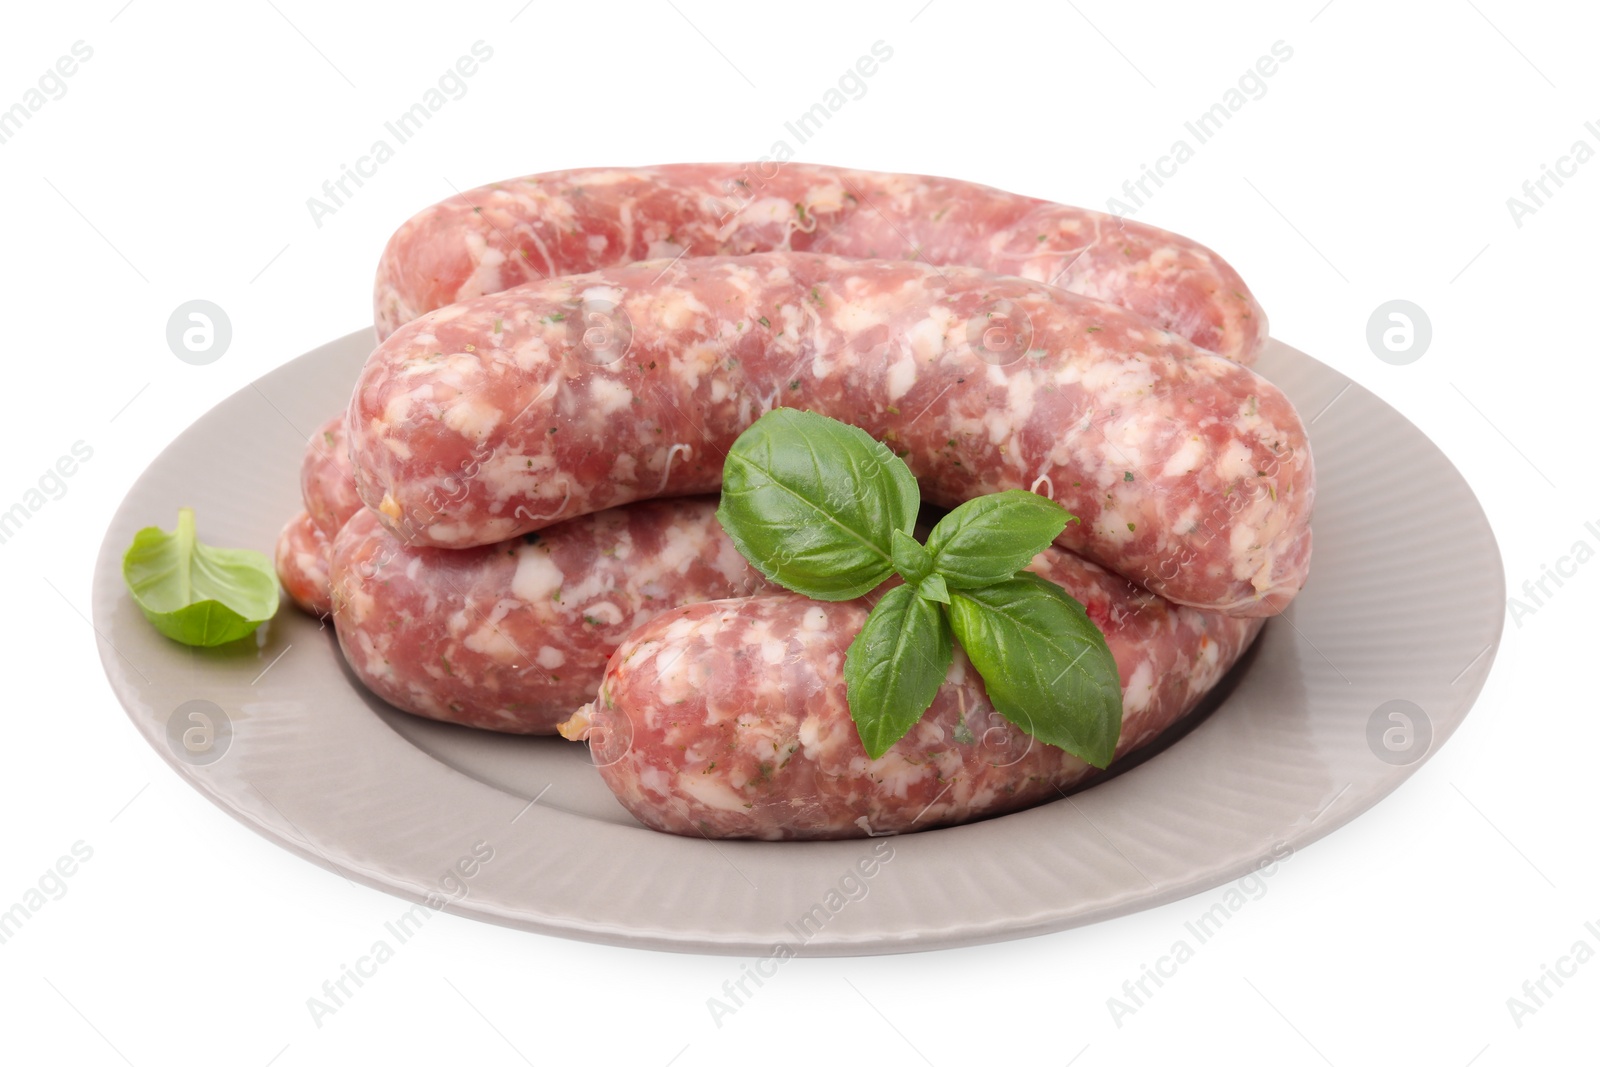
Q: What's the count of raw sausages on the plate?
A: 6